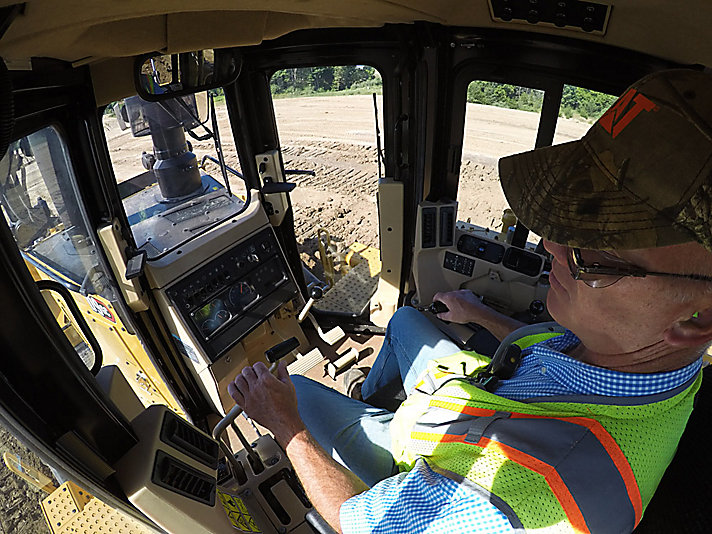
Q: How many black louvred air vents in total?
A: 4